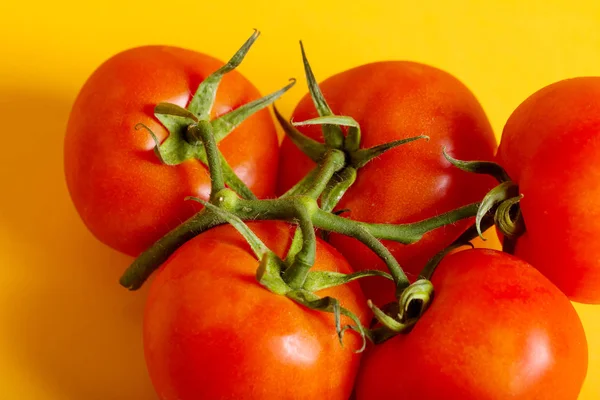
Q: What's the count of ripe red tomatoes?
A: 5